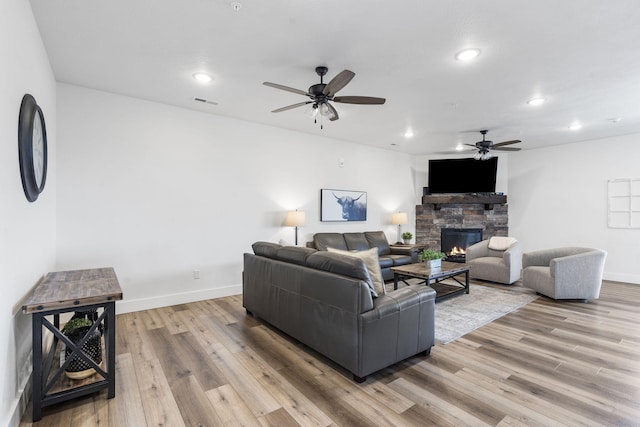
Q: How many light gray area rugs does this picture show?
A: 1